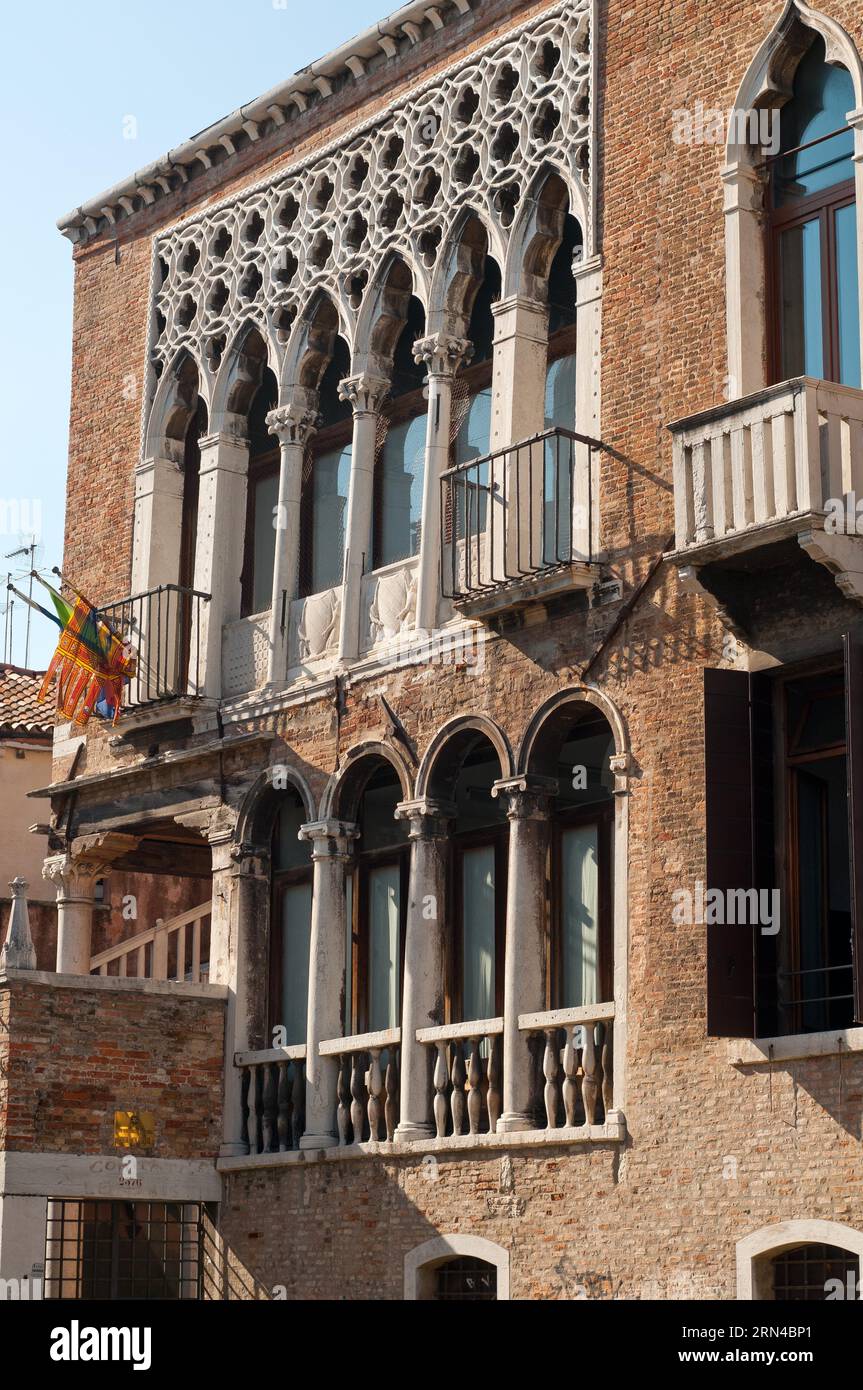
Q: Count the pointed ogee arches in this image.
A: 7